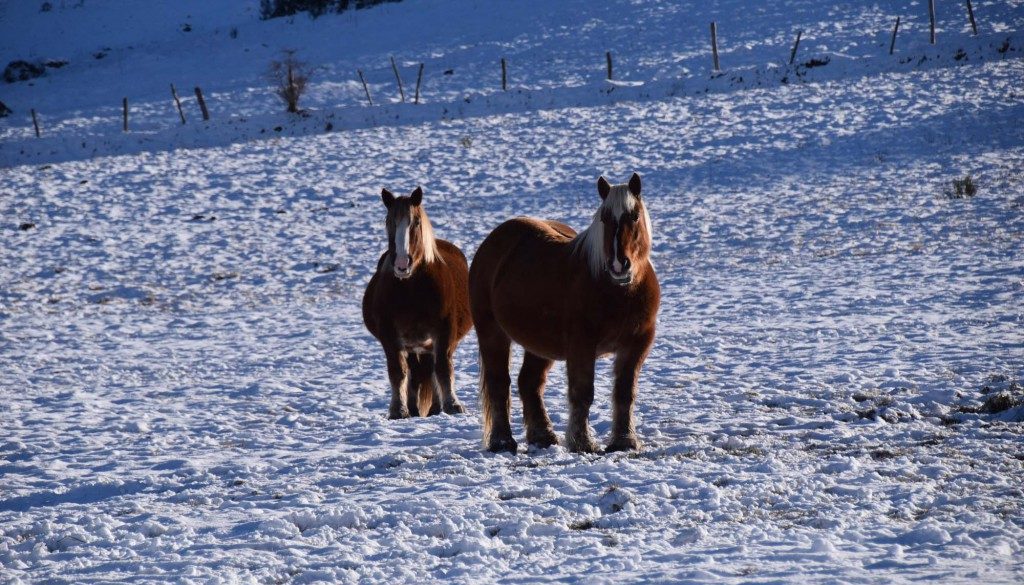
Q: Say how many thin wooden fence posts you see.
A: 14